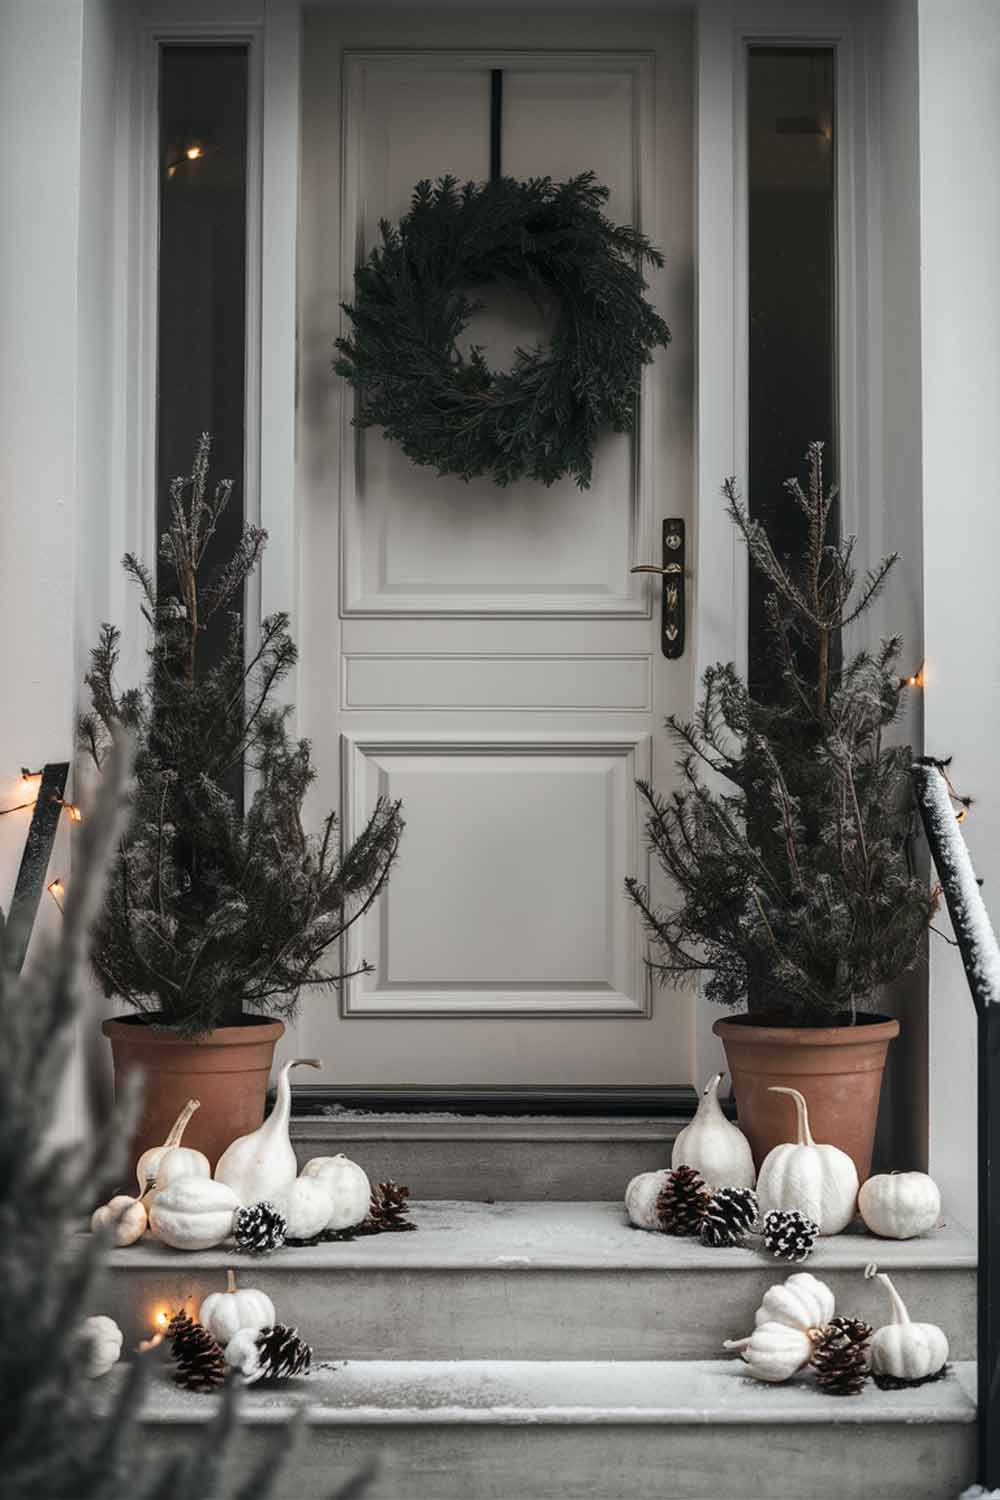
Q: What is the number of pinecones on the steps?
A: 8